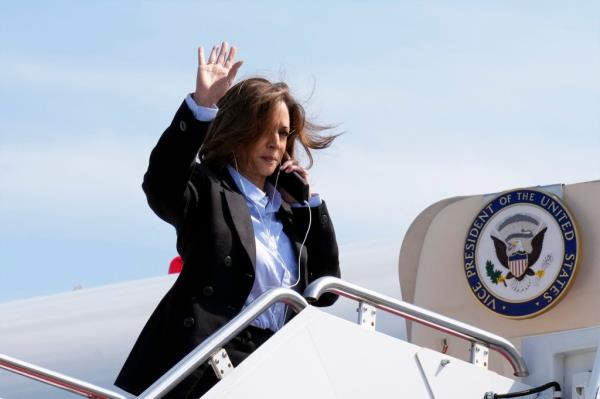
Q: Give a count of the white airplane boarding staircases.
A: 1